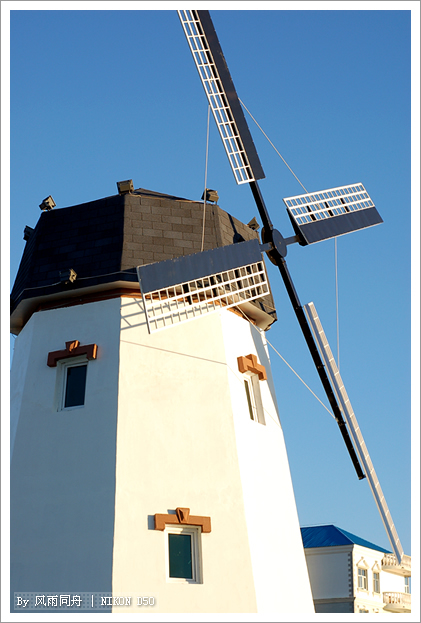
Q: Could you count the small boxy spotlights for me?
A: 6